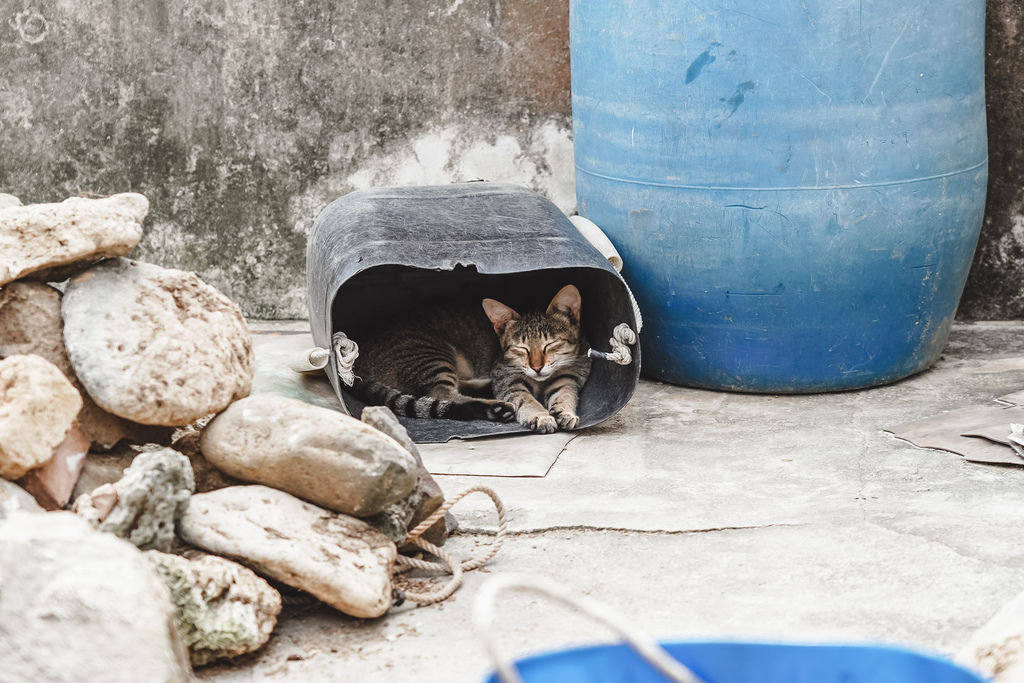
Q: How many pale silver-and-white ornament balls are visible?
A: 0